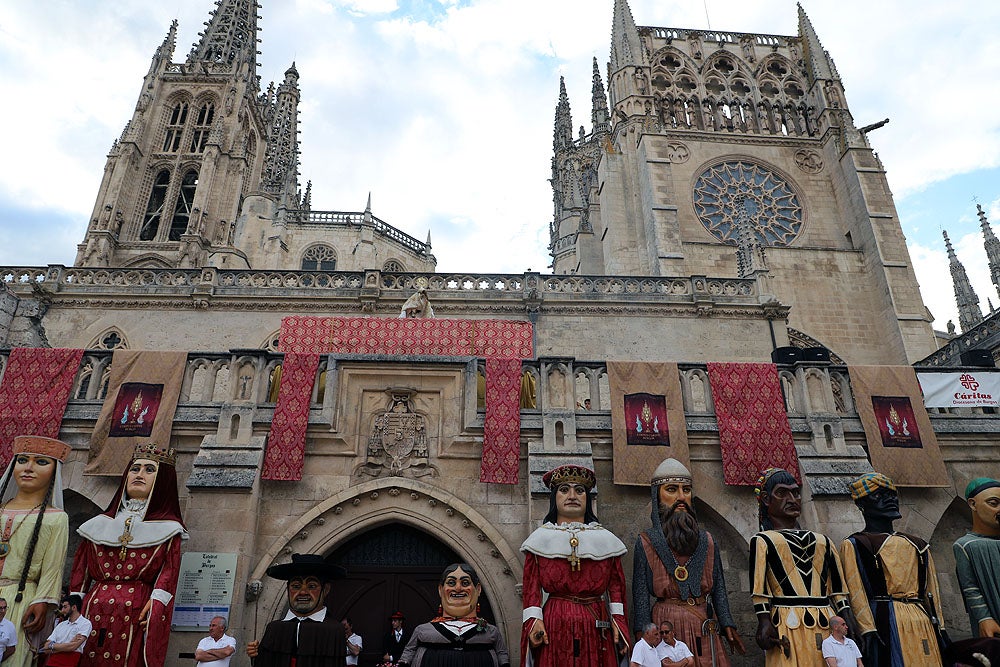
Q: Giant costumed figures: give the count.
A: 9